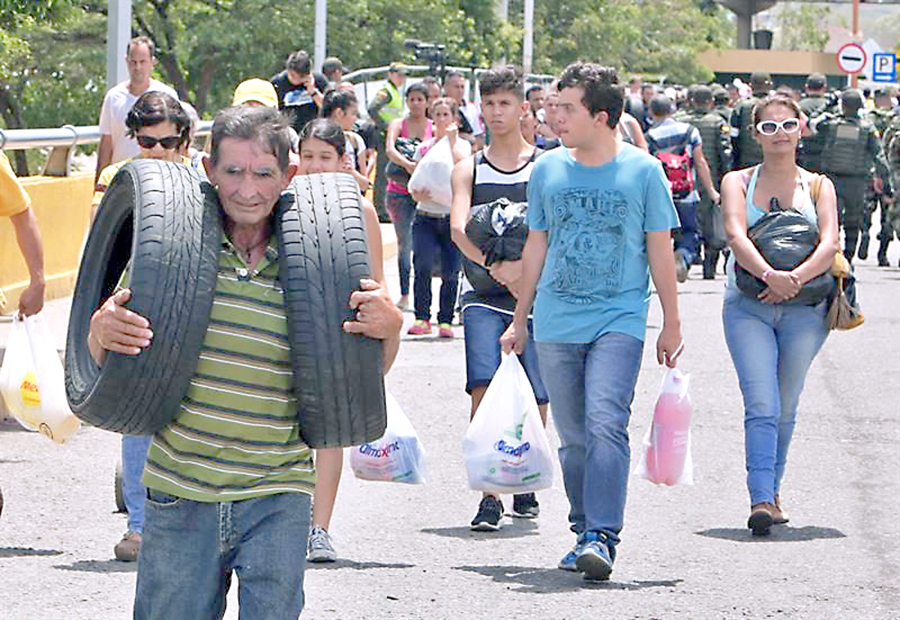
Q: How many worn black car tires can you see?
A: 2